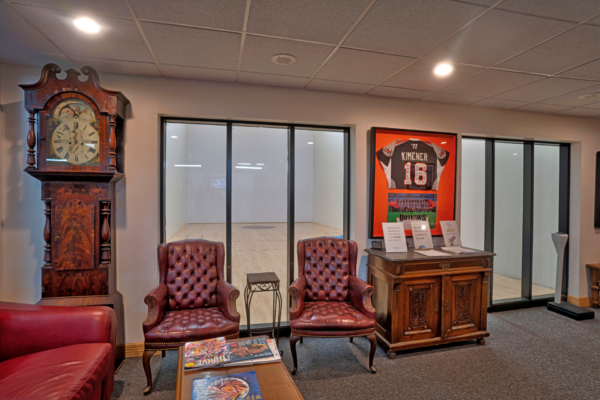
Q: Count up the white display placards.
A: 3